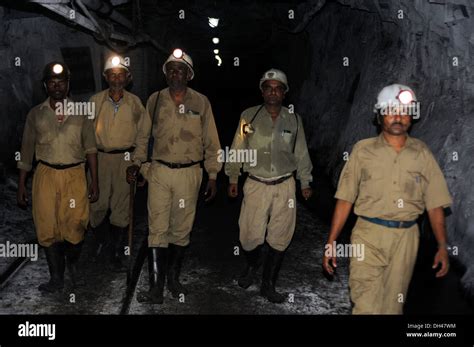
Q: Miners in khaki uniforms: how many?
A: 5